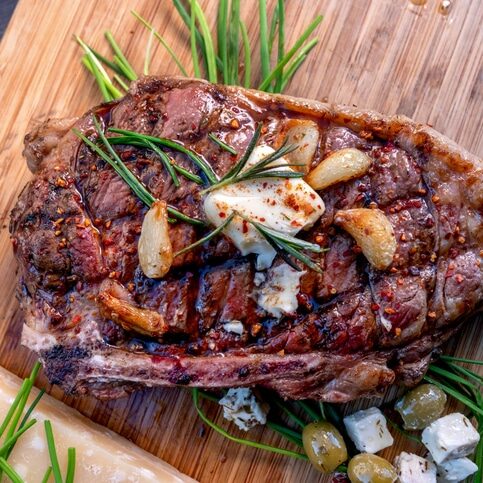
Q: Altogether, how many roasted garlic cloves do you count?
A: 5